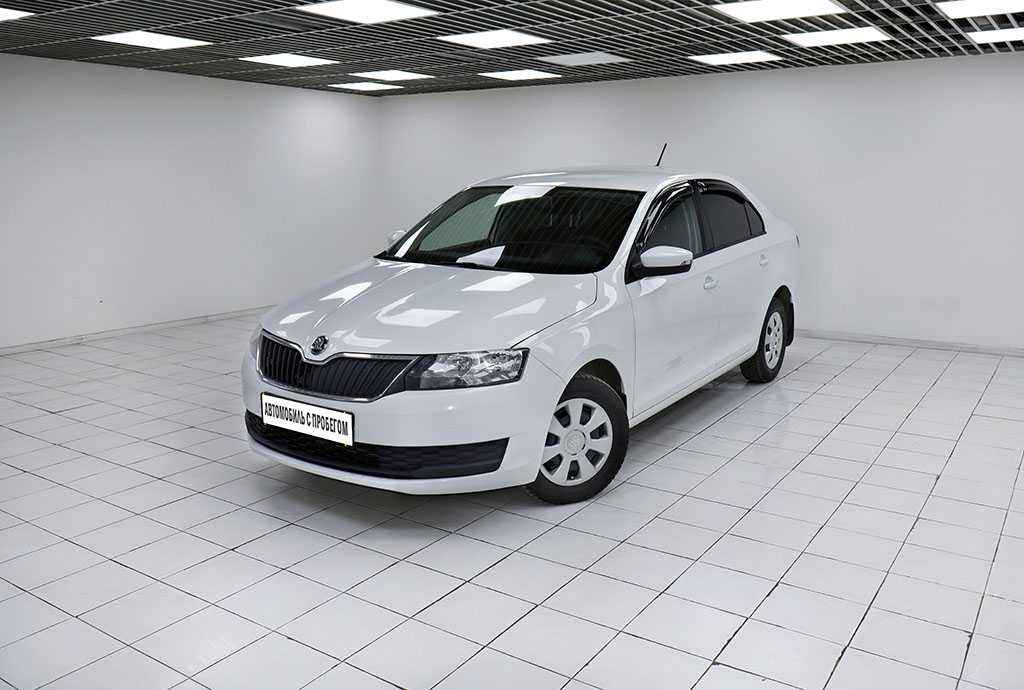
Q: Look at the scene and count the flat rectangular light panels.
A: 14